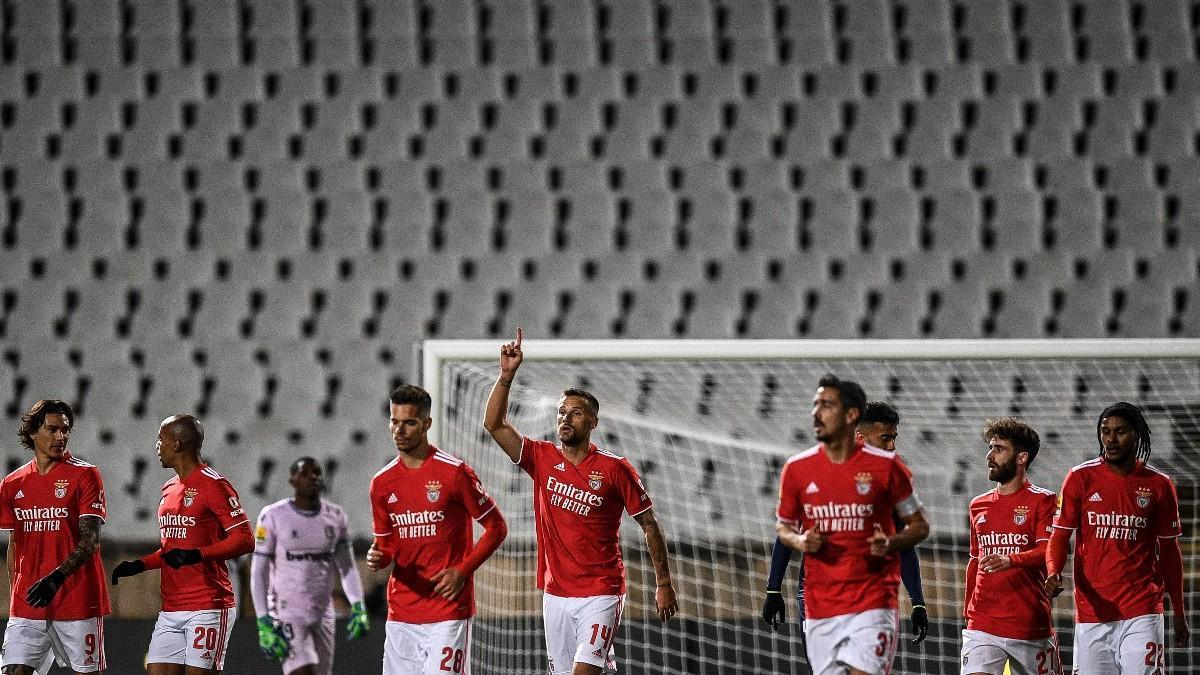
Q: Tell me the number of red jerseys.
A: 7